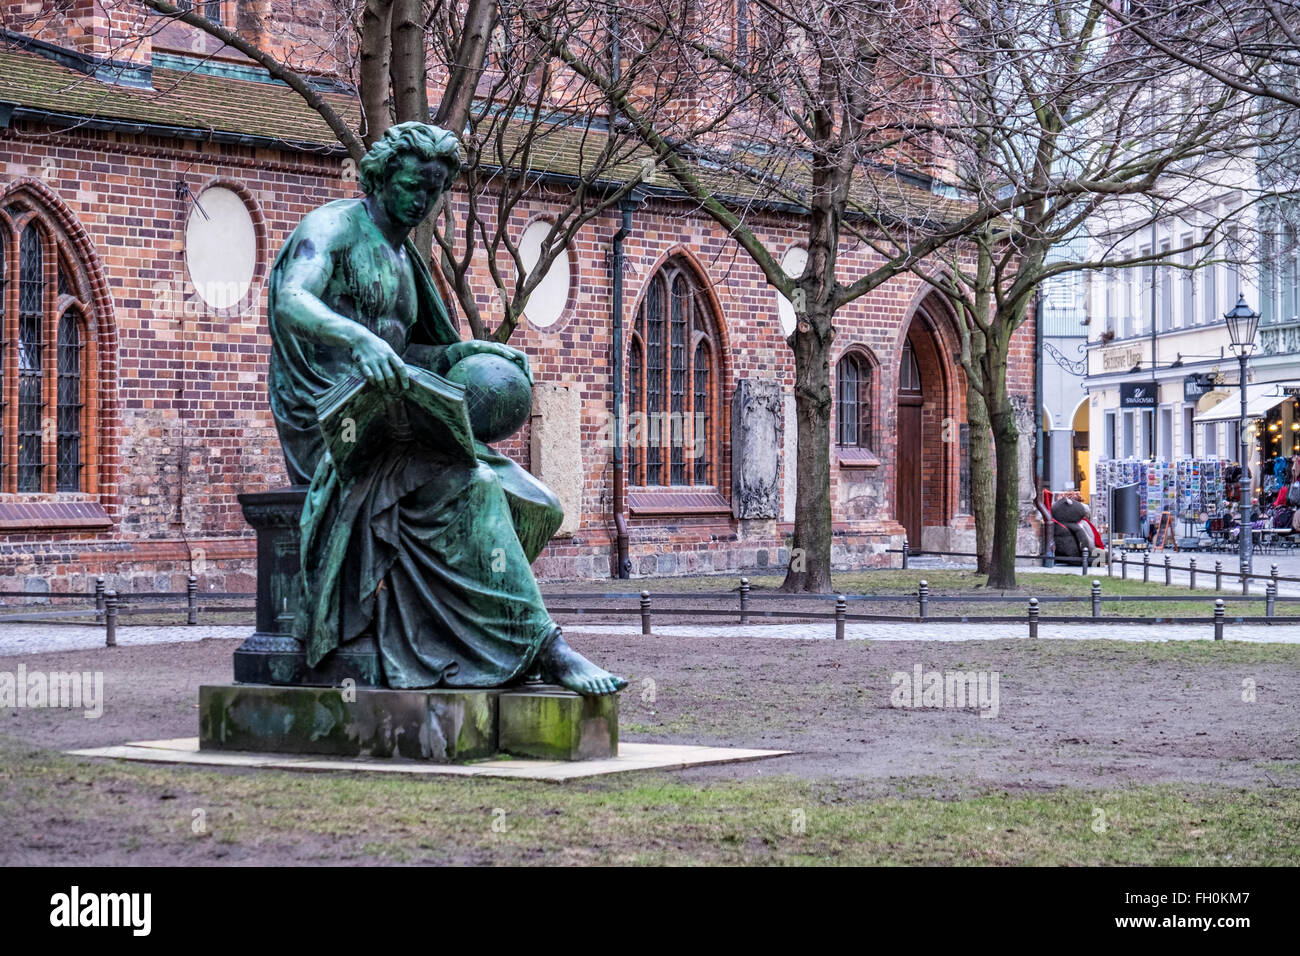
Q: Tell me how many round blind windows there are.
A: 3